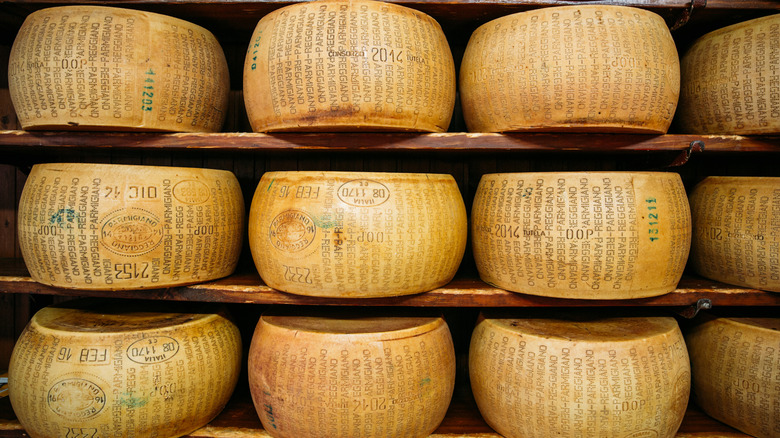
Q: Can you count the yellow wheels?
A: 12